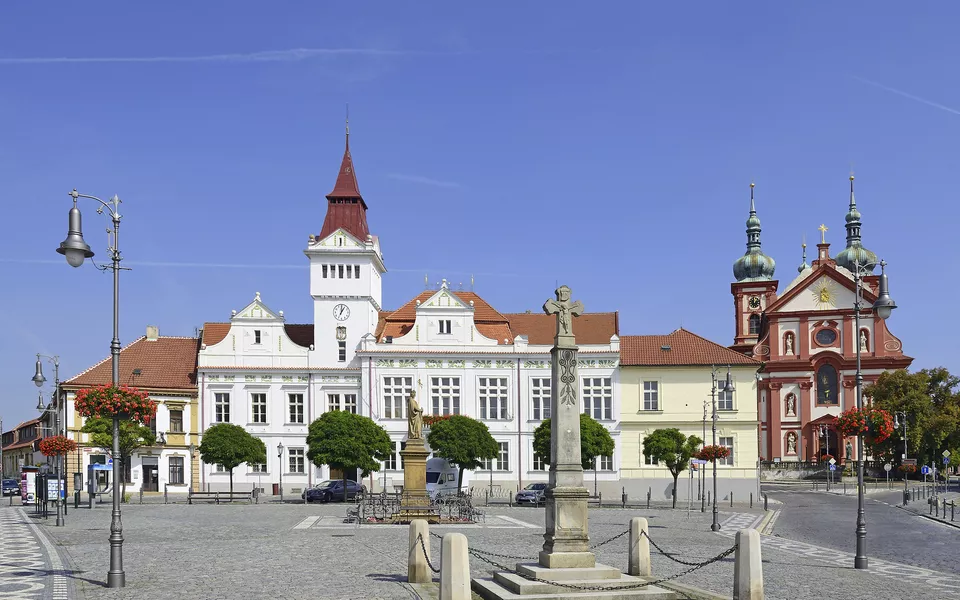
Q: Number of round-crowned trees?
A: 6